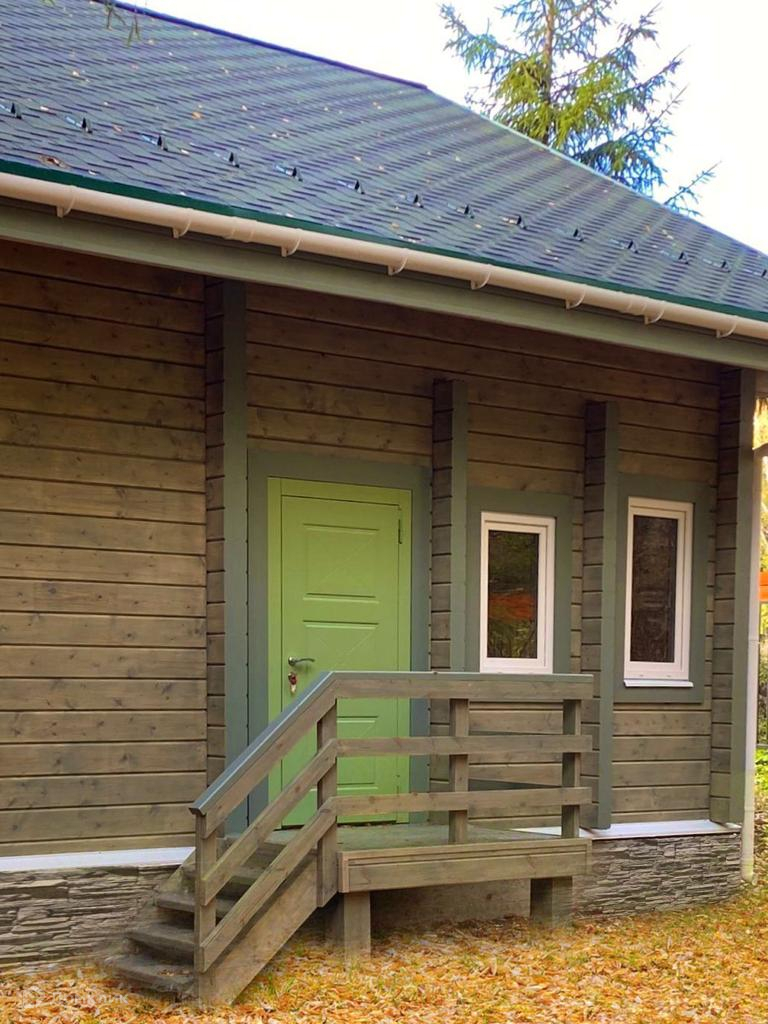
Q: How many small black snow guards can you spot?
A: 14